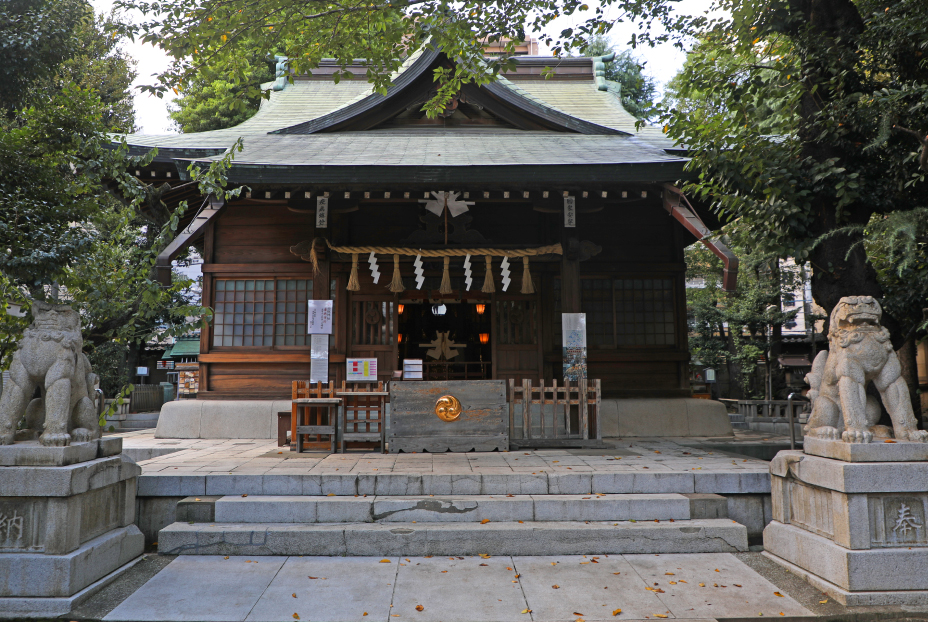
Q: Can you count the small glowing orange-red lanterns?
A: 4